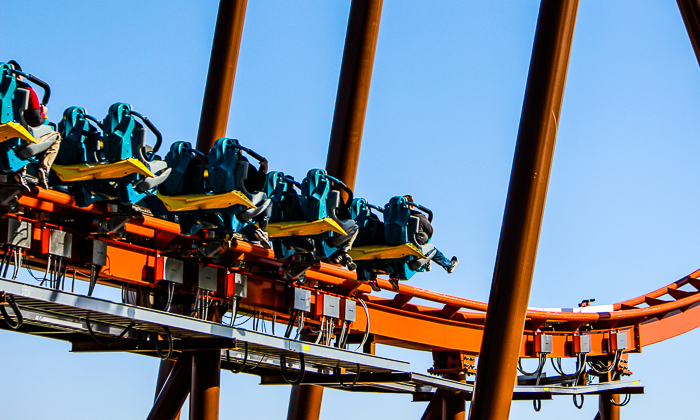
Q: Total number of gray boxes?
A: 12